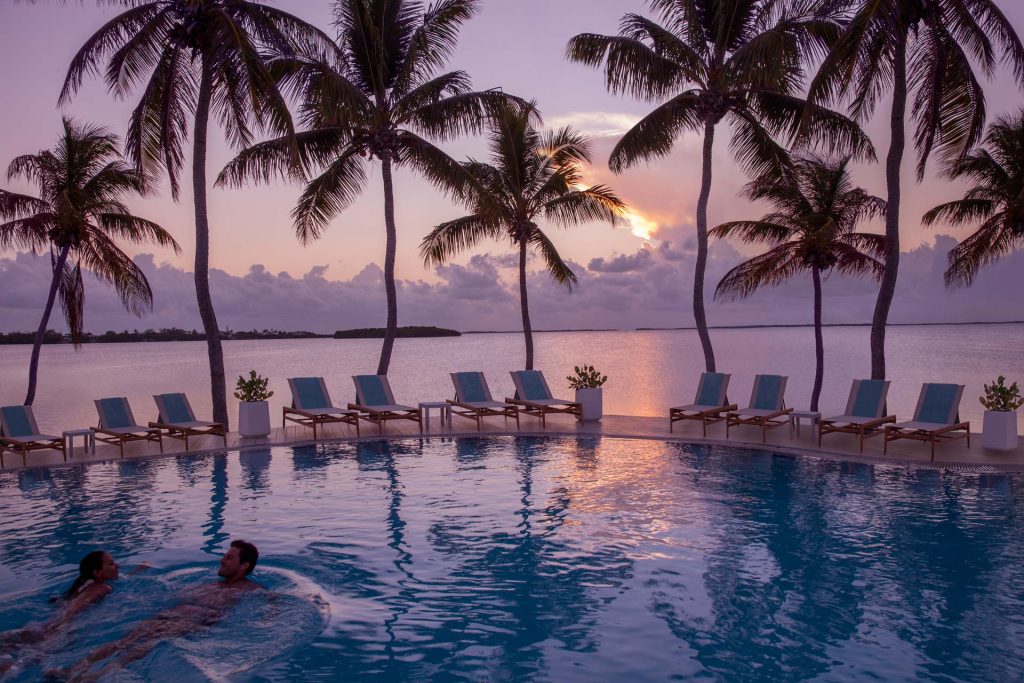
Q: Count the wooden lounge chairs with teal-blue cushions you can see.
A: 11